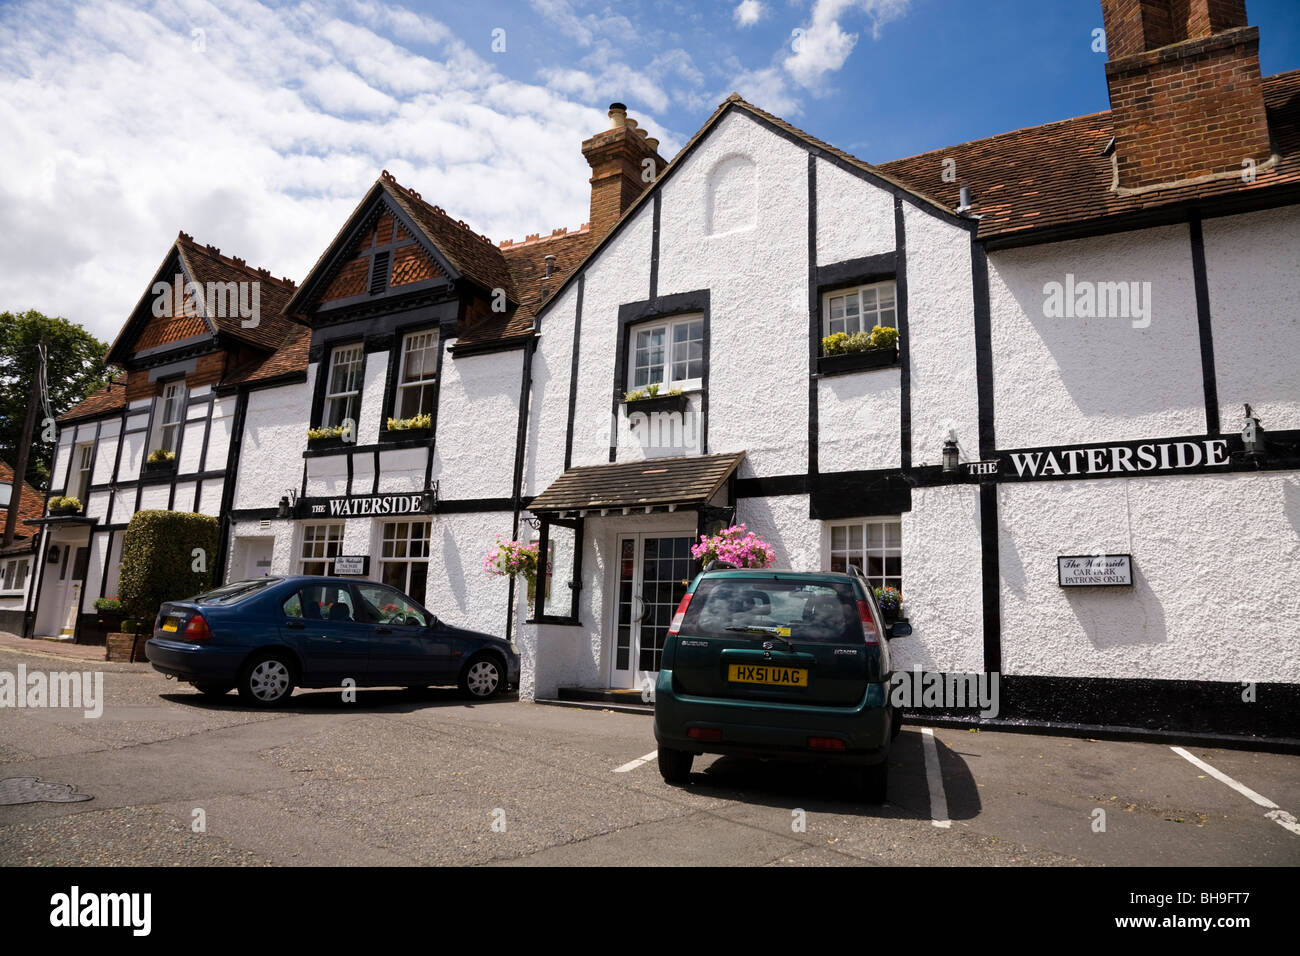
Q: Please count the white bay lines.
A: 3